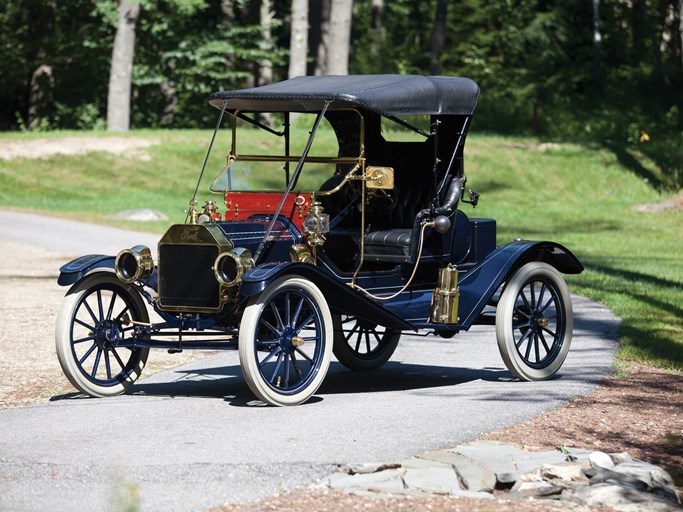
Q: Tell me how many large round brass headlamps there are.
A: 2